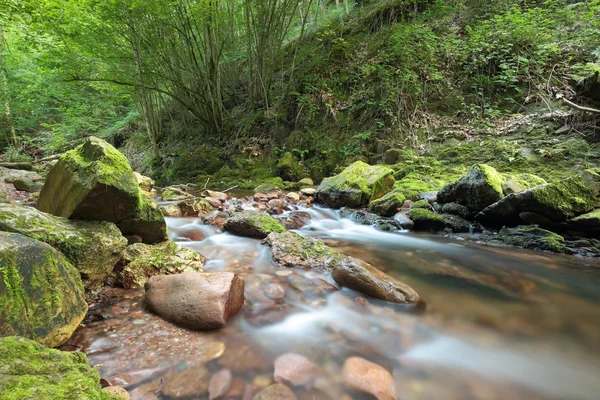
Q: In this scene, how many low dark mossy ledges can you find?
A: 1